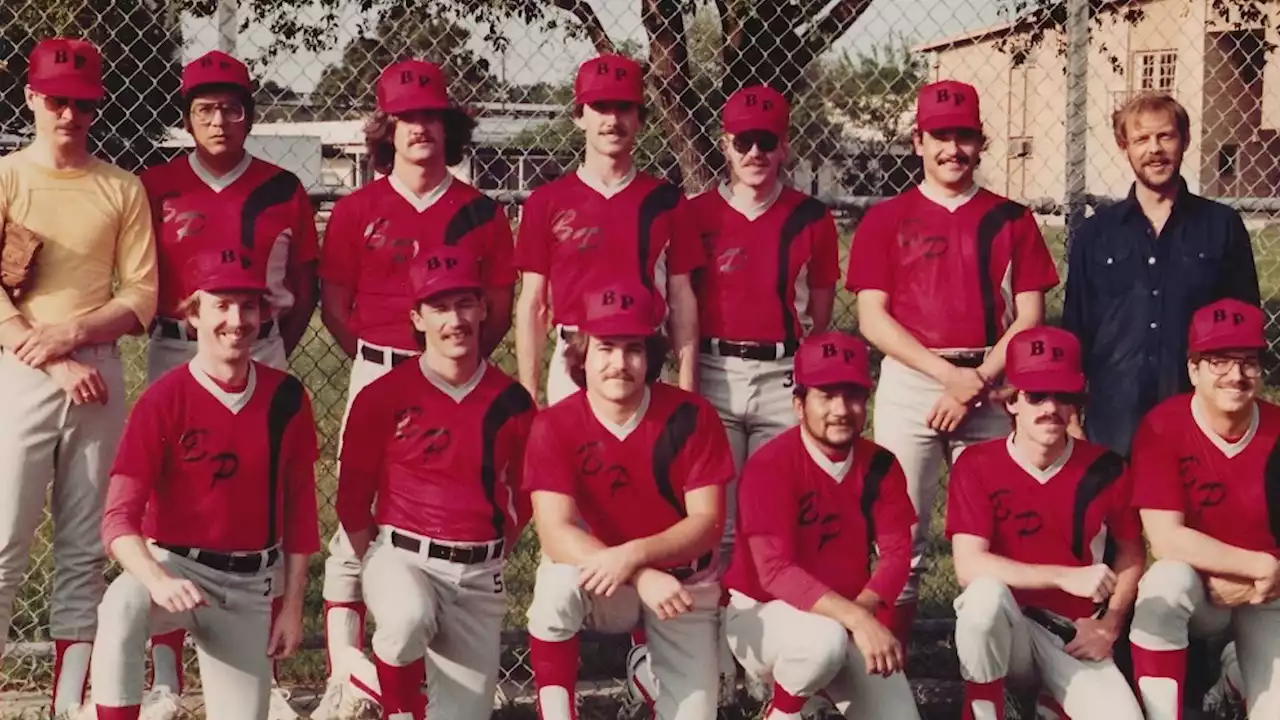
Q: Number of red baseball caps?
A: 12